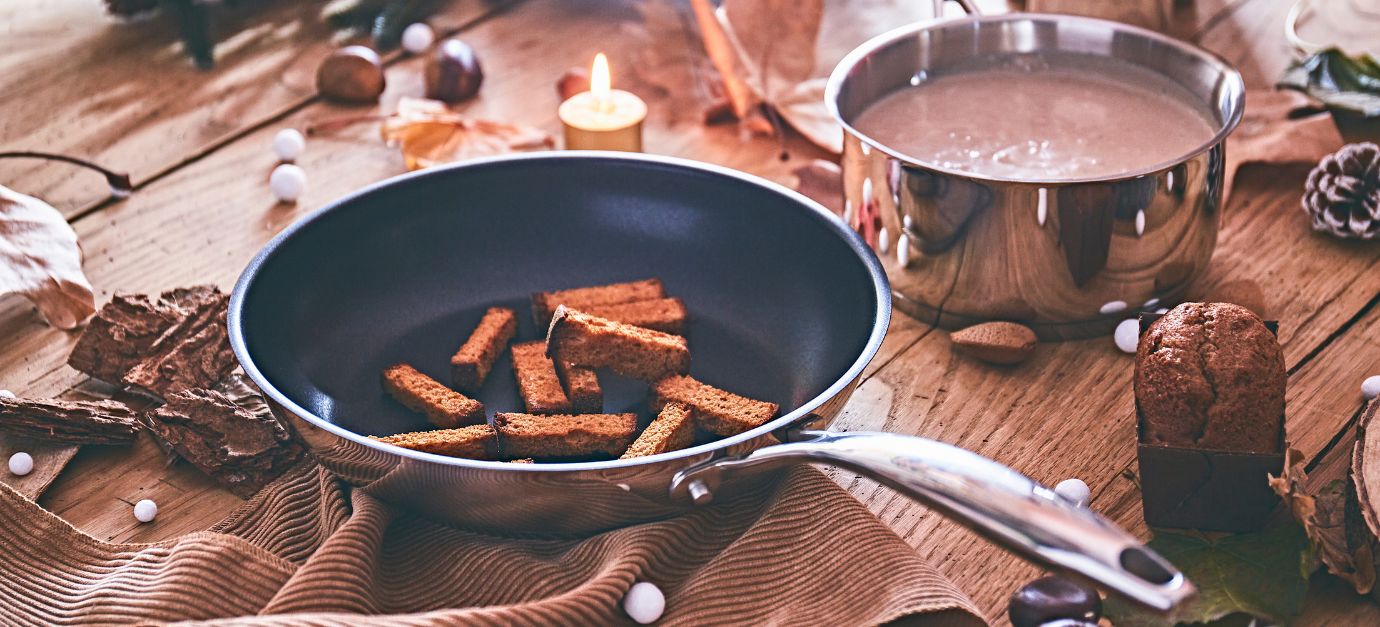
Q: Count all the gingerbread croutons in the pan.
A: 11